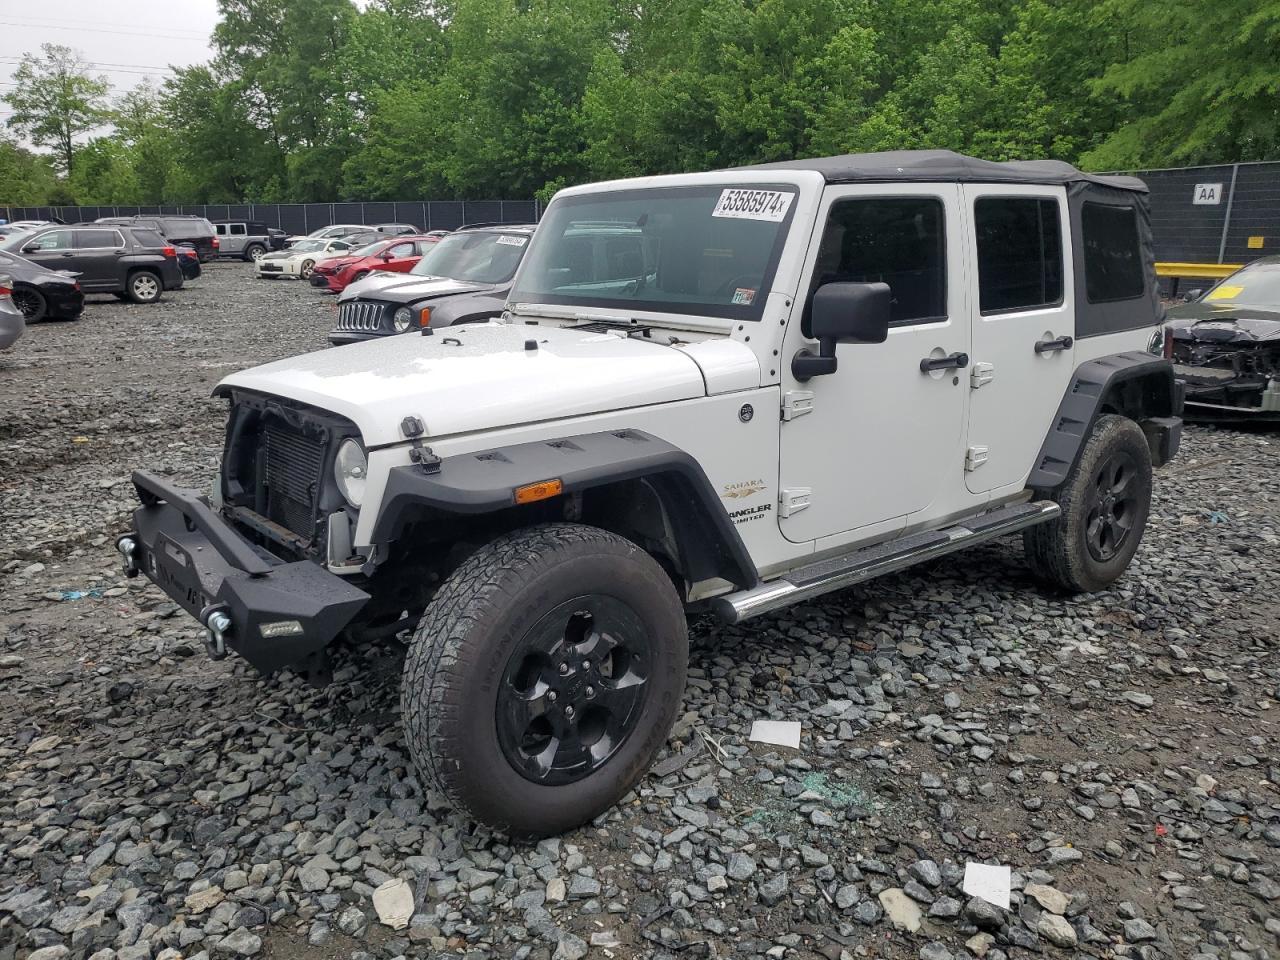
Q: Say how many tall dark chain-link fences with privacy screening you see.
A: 1